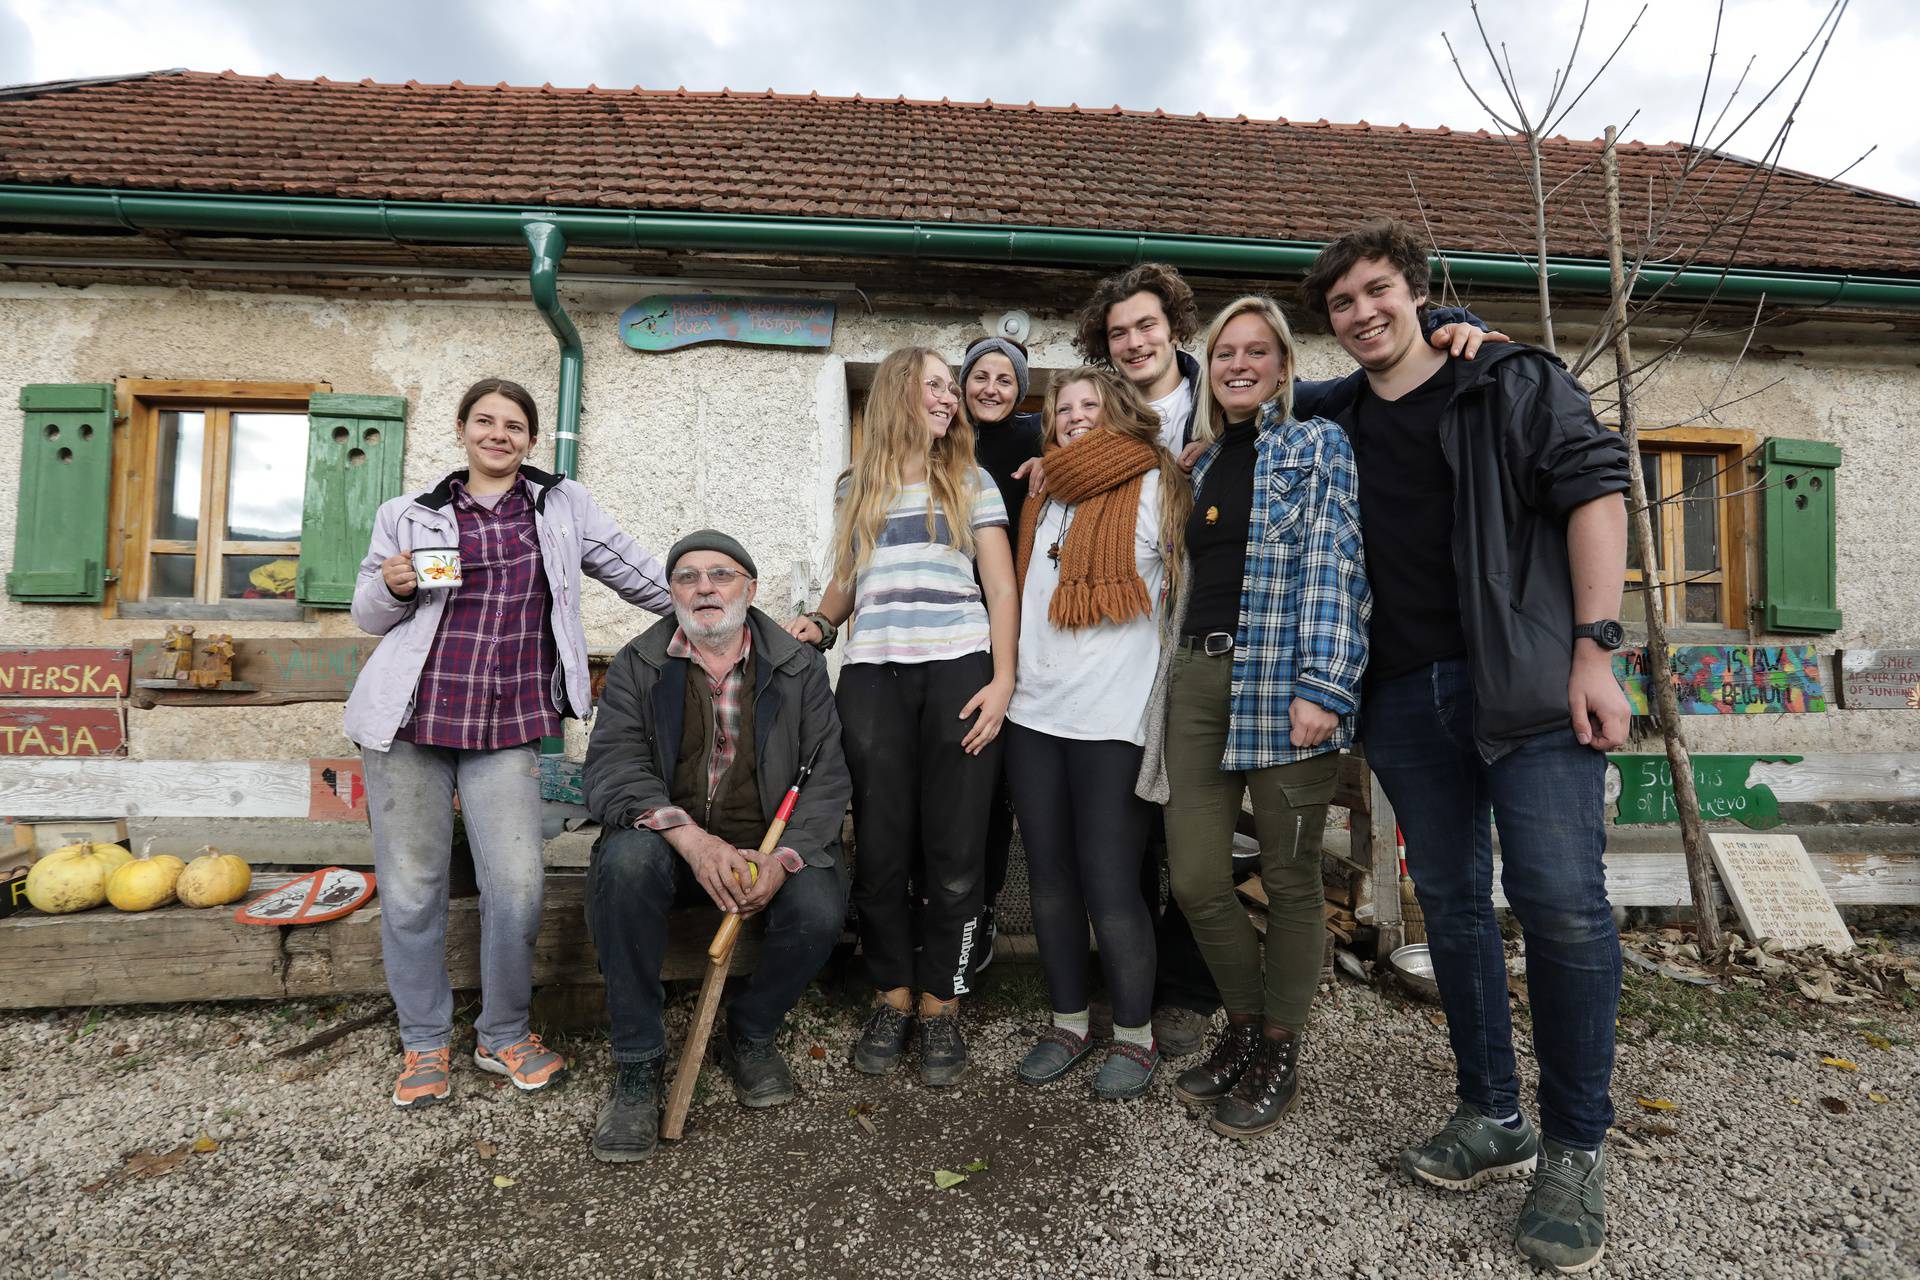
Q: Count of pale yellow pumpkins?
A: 3